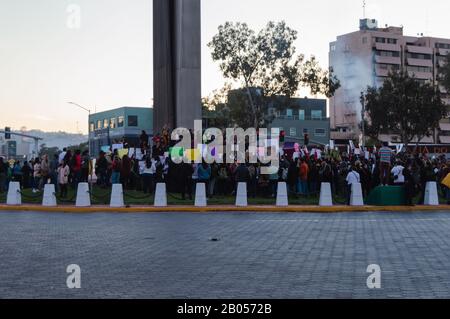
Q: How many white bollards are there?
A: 11